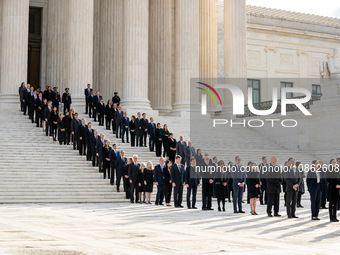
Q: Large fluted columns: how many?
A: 9